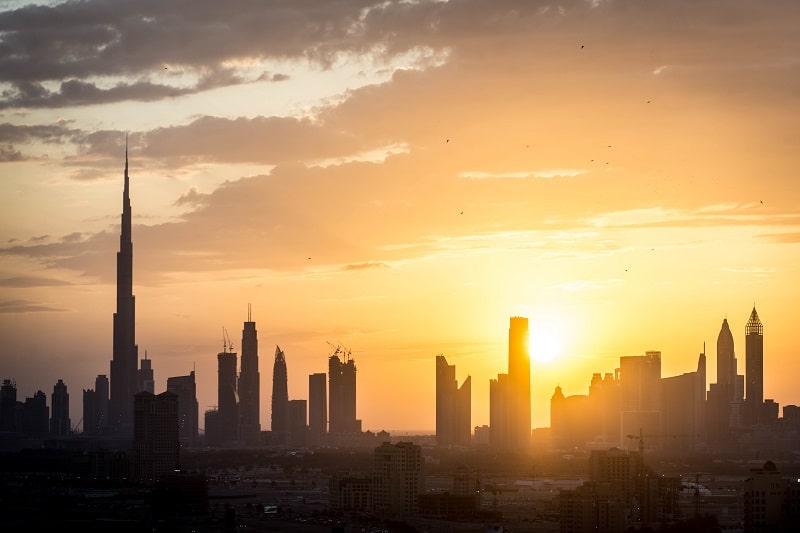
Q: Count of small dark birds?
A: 13